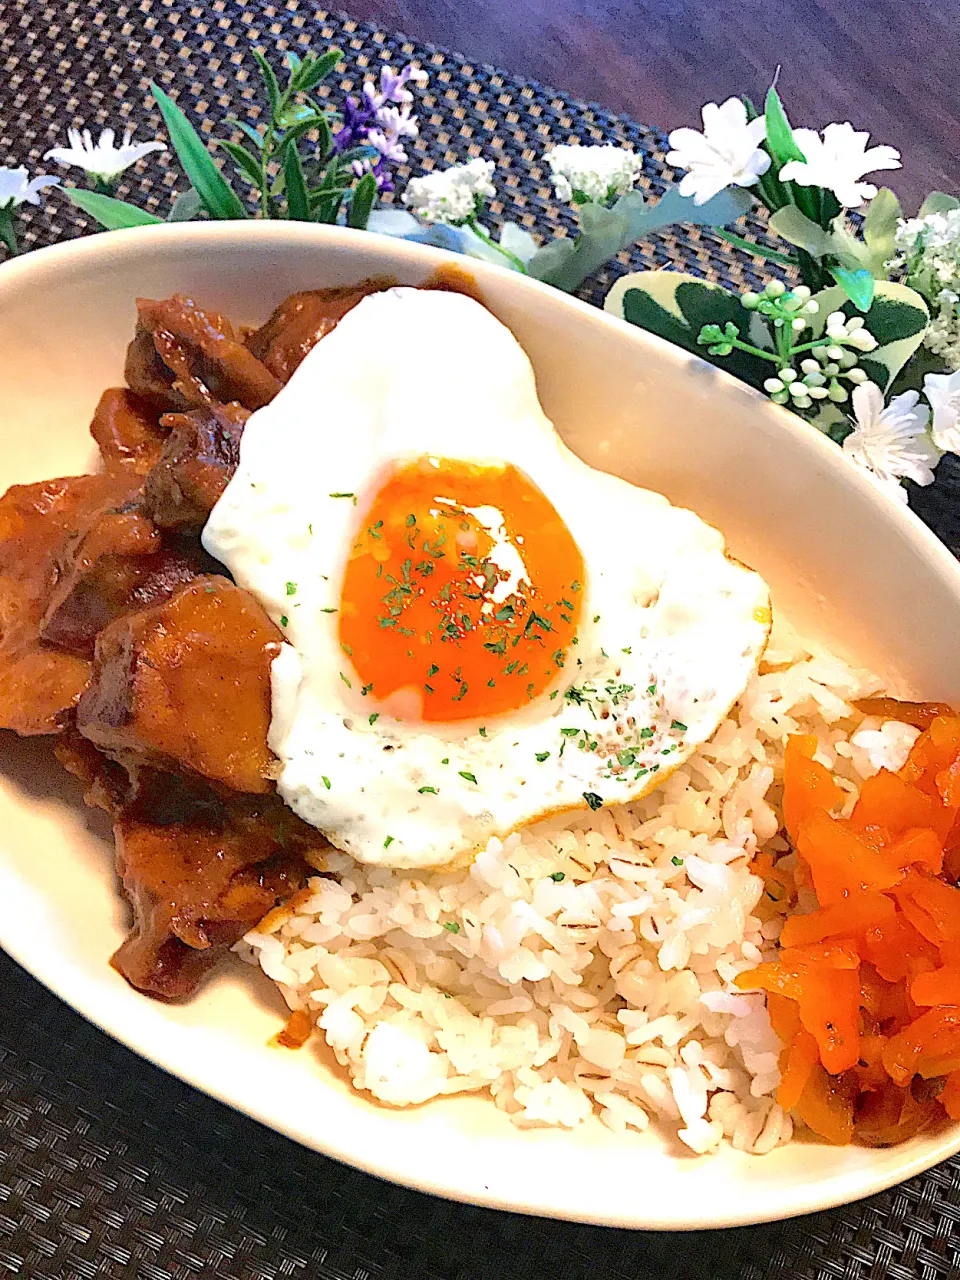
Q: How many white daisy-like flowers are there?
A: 6